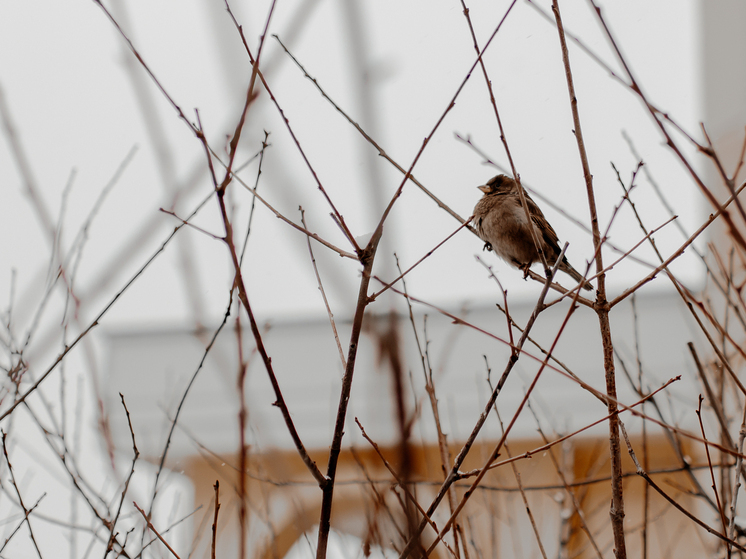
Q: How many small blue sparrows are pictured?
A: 0